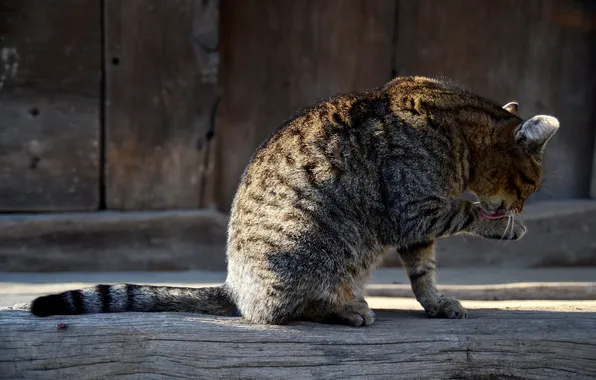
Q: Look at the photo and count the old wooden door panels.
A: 4